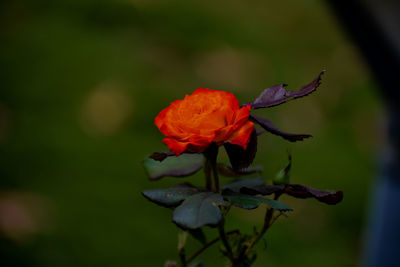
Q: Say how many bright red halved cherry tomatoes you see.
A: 0